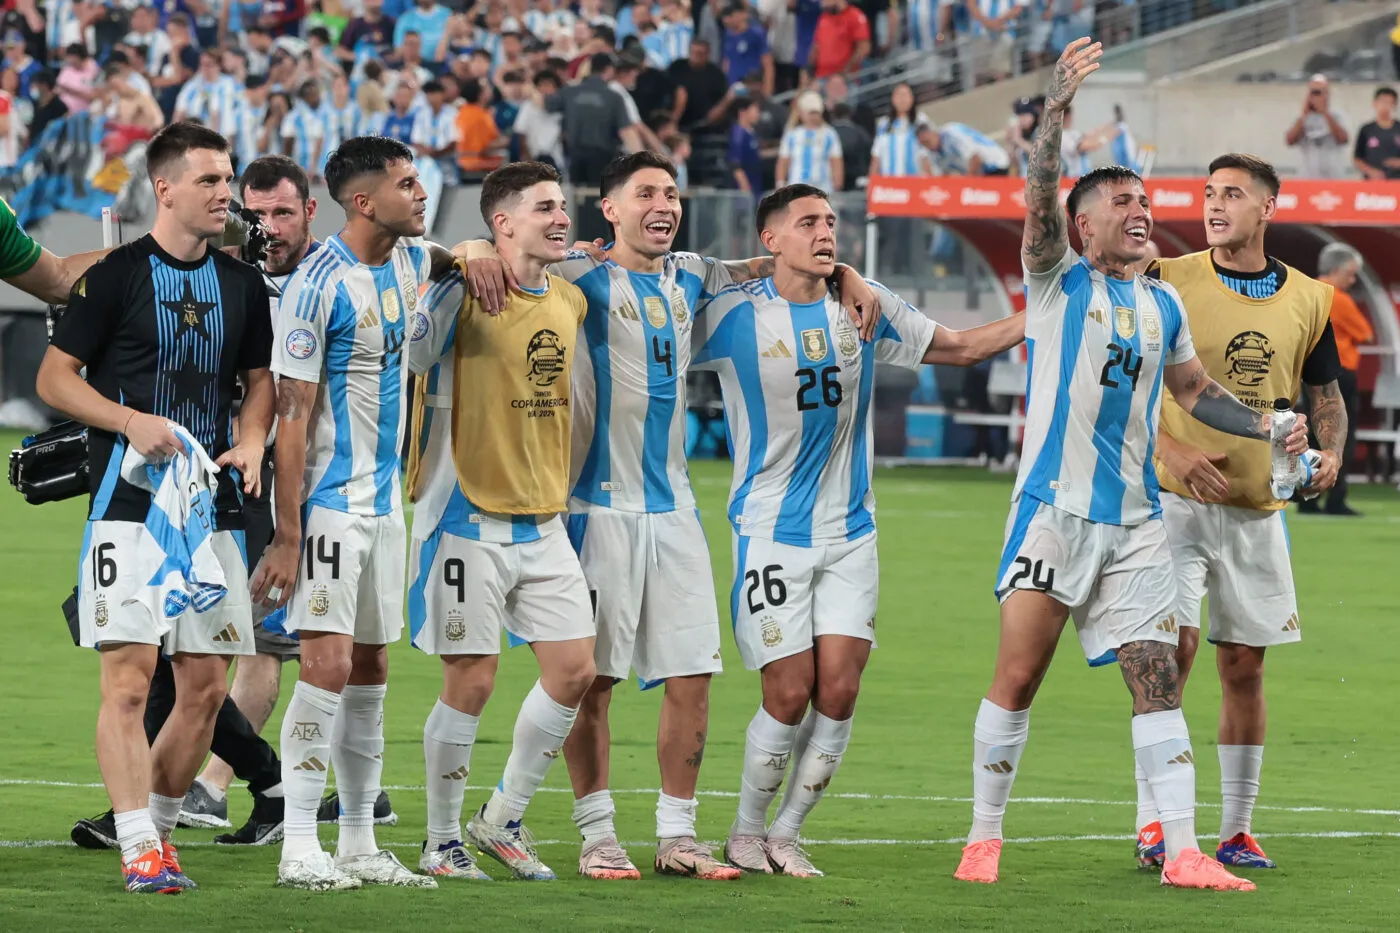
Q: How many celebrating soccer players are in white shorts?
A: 7